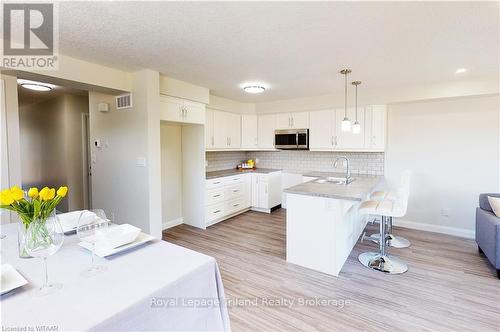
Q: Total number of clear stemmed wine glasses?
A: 2